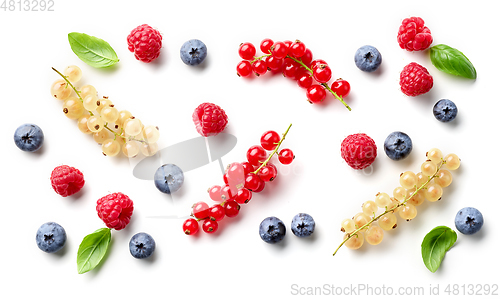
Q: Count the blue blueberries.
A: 11